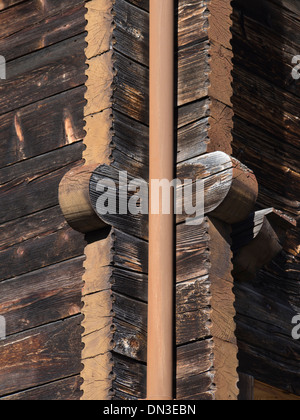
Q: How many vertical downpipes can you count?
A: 1